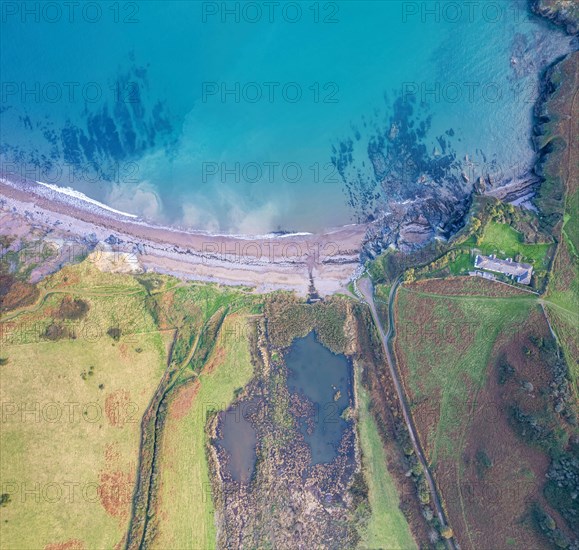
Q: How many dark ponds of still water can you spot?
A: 2